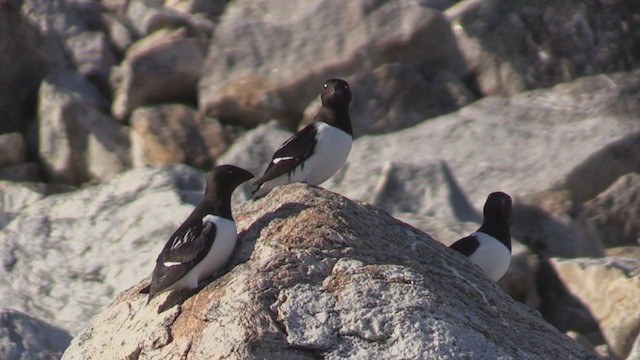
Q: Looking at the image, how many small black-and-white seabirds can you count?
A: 3